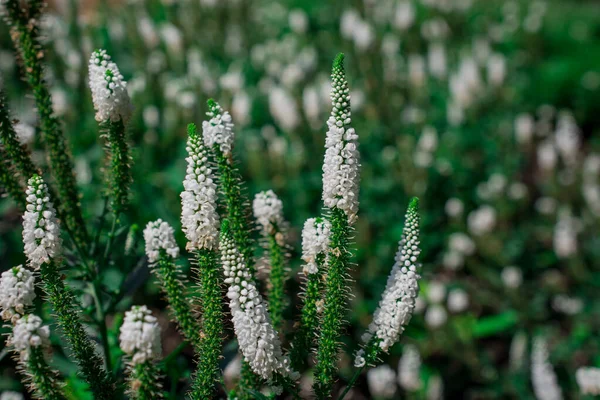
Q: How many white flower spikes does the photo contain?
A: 13